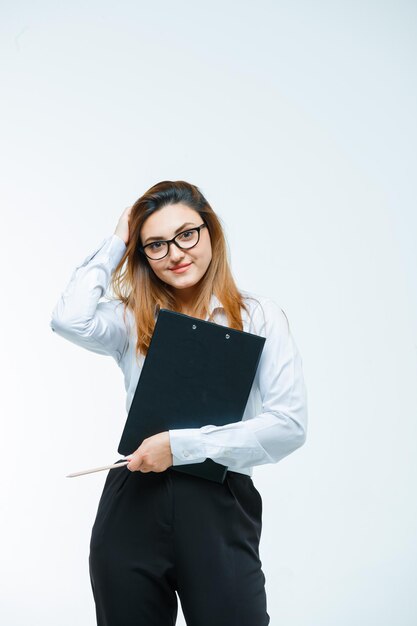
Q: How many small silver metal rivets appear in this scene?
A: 2